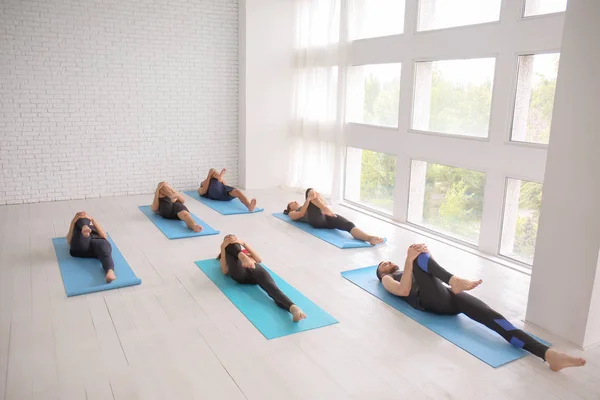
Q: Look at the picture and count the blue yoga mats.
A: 6